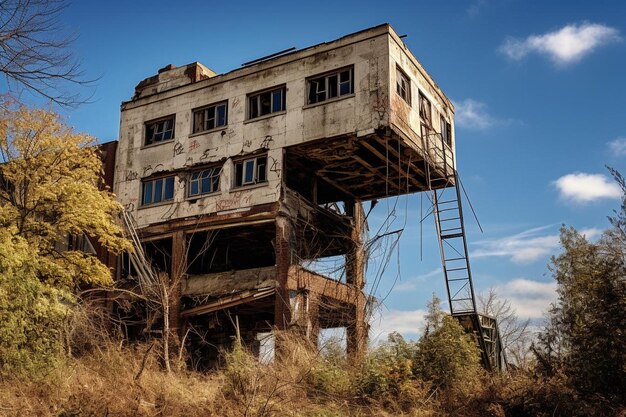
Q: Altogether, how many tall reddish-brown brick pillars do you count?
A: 3